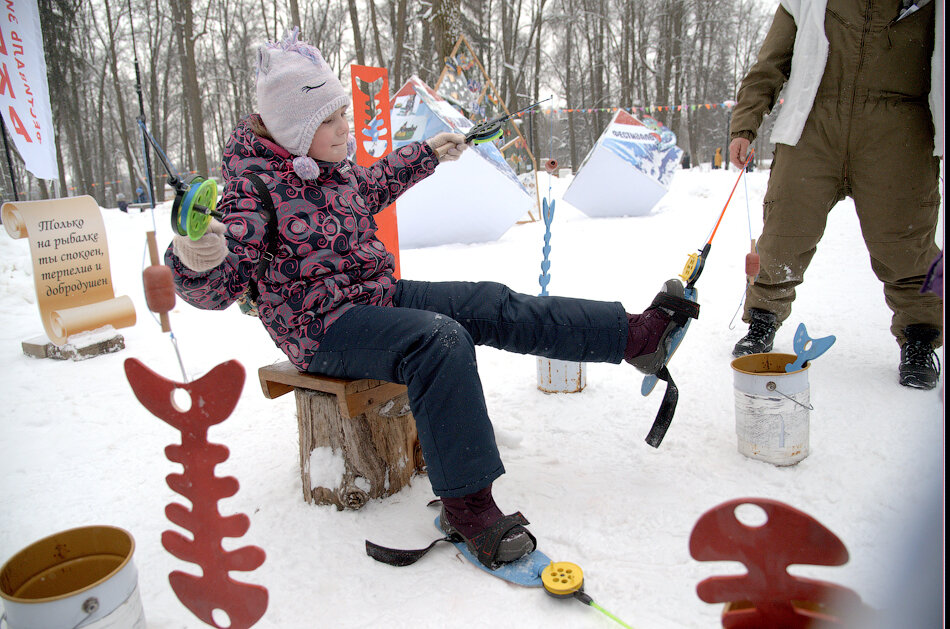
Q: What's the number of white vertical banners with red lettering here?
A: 1